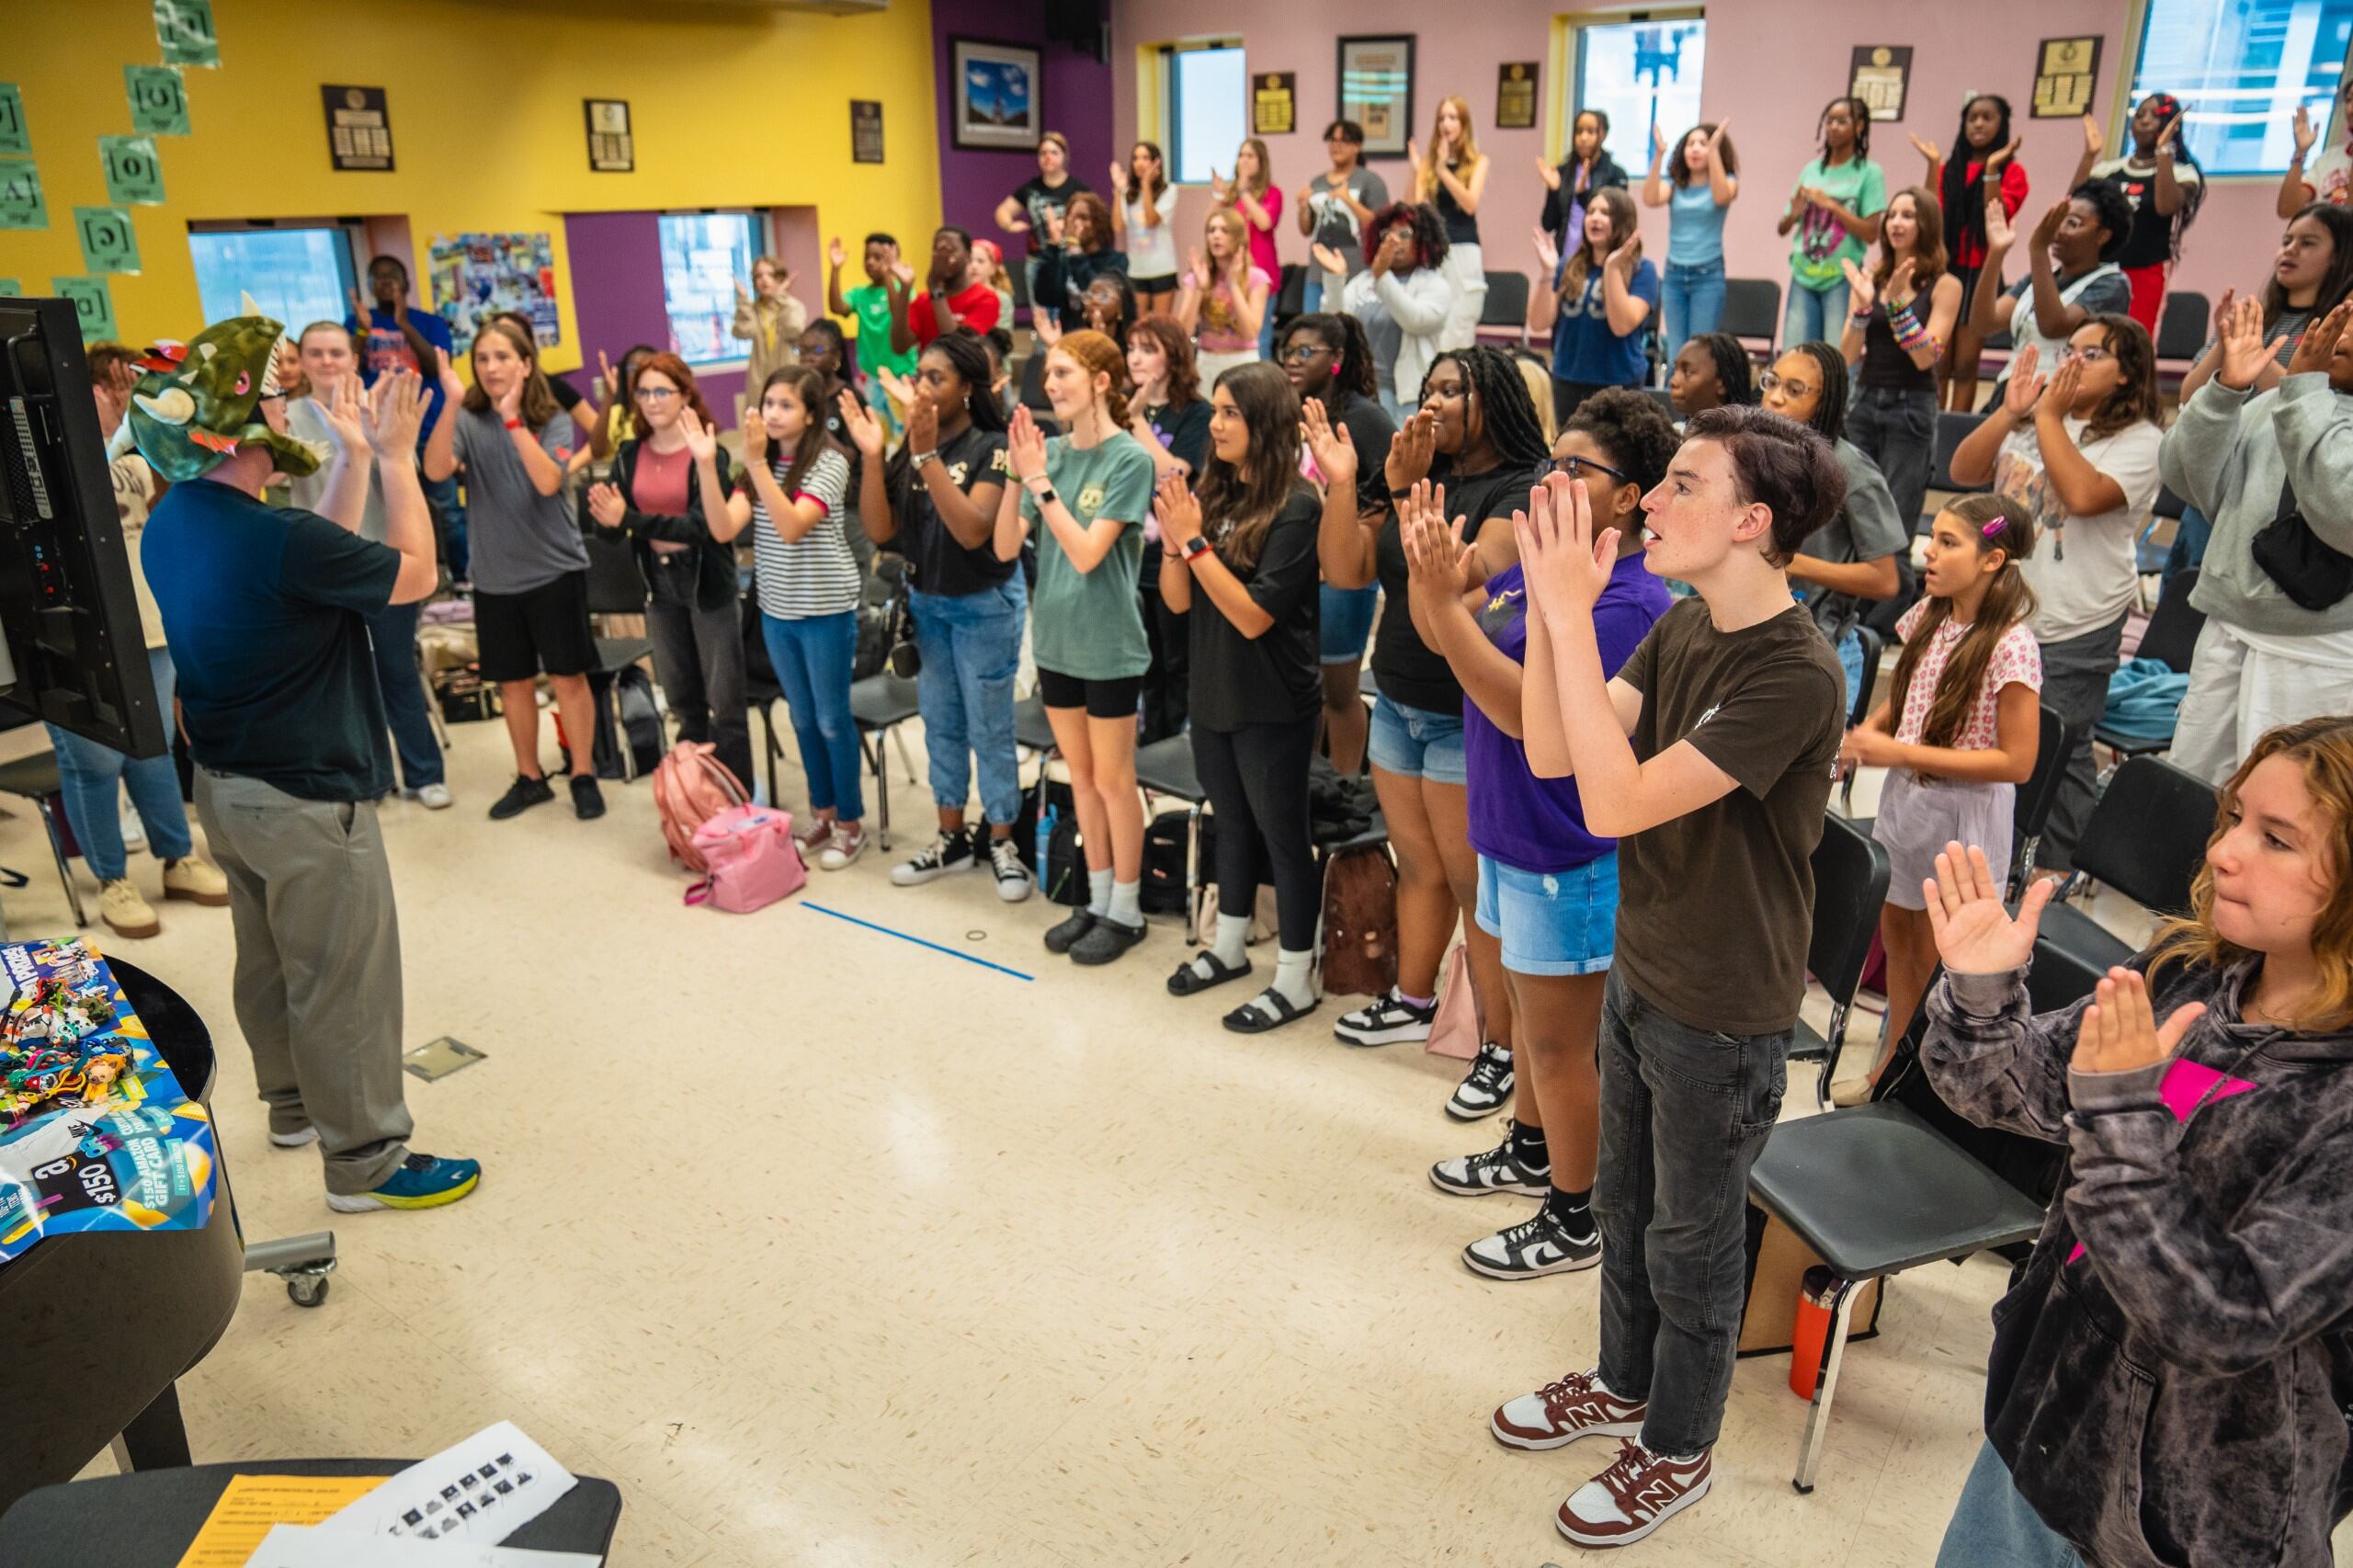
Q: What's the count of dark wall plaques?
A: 7